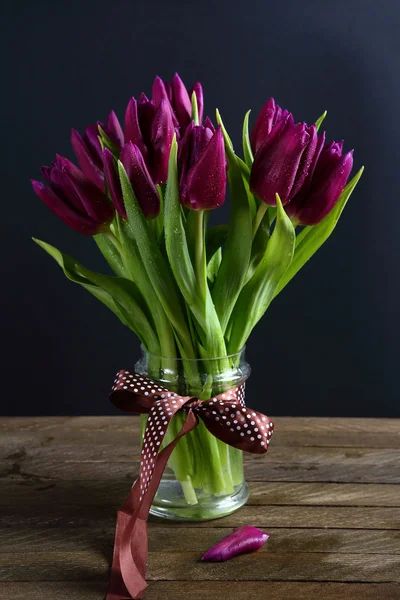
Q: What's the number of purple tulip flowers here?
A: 9